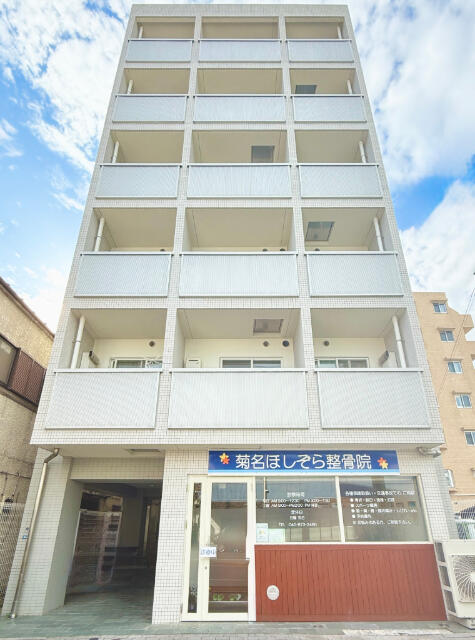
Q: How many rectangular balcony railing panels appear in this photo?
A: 15